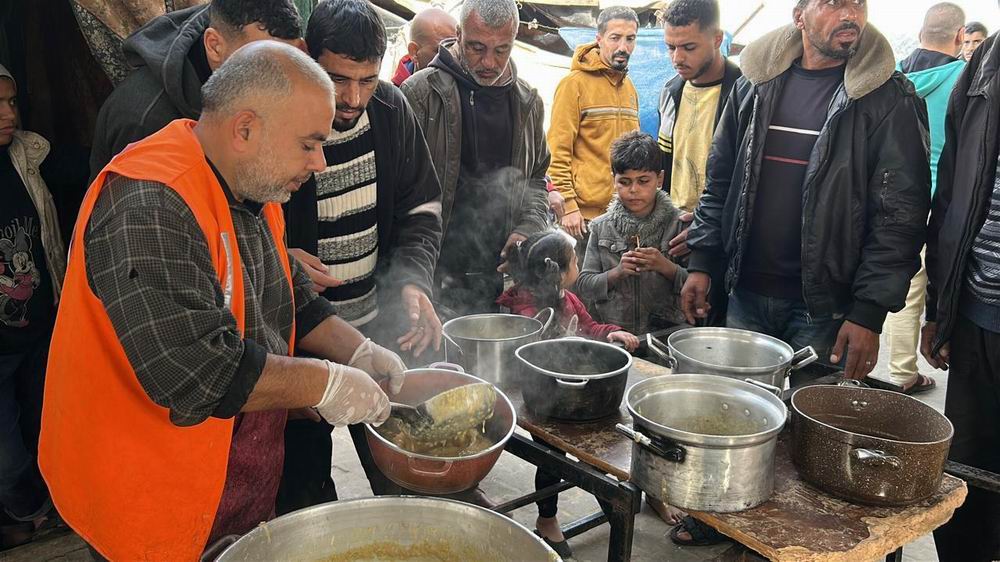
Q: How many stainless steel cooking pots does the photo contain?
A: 4